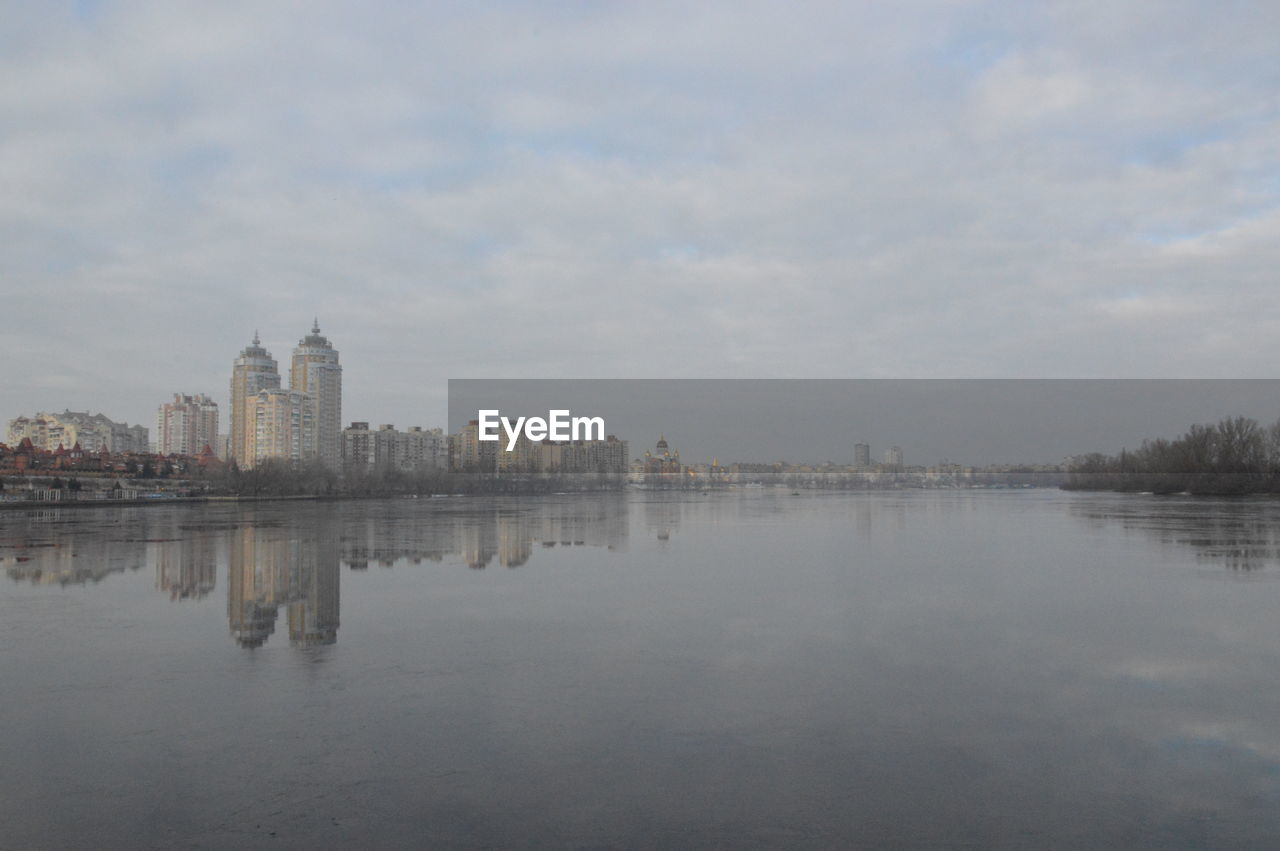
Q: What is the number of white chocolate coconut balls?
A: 0